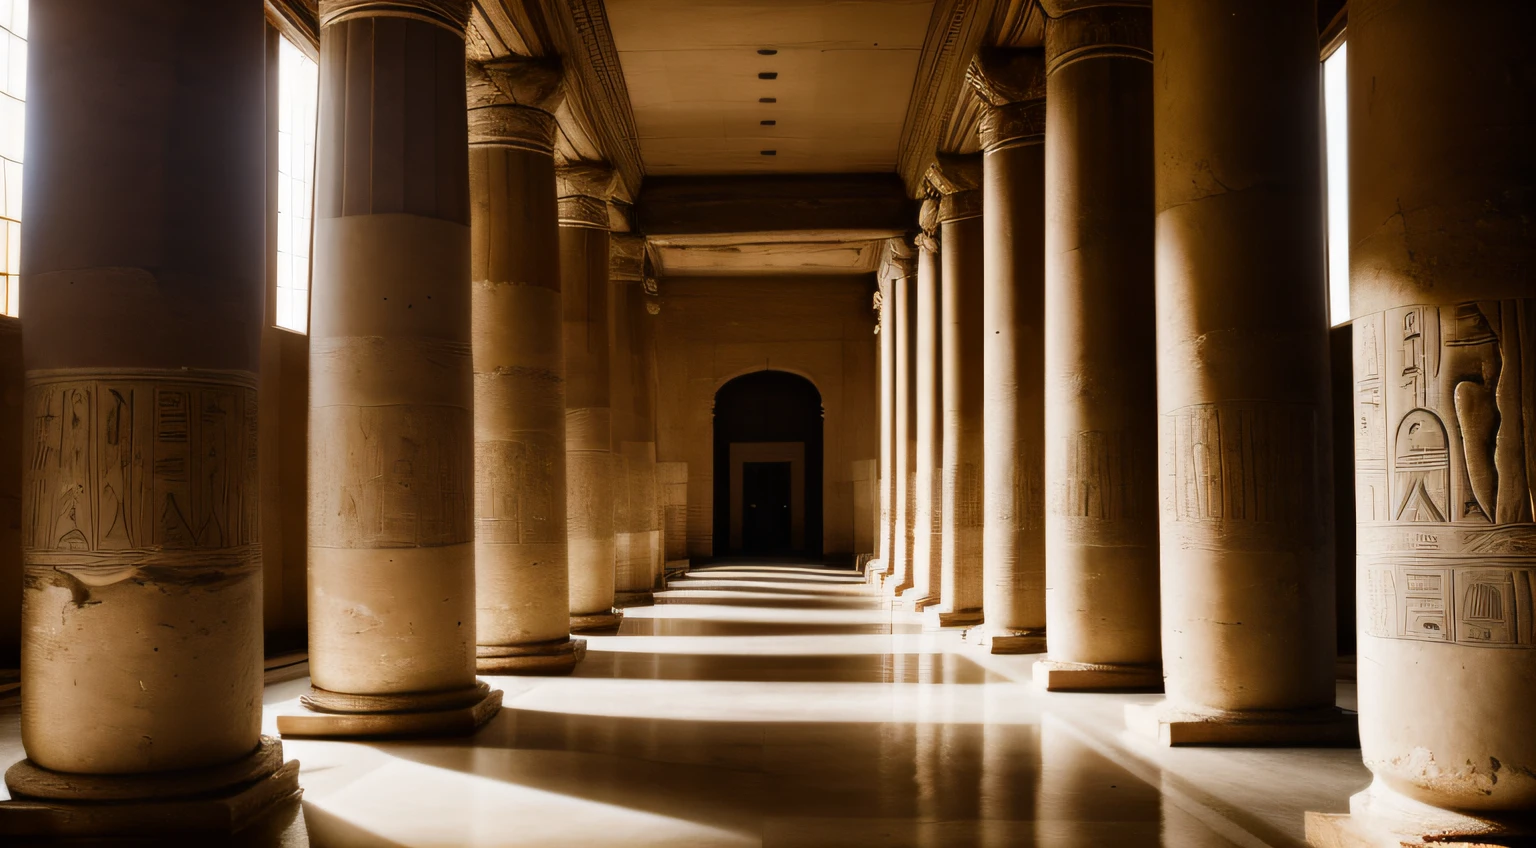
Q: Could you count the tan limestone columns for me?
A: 13